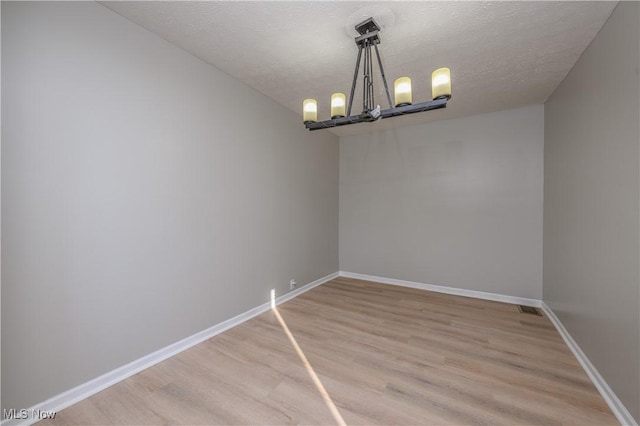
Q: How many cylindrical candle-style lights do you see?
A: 4